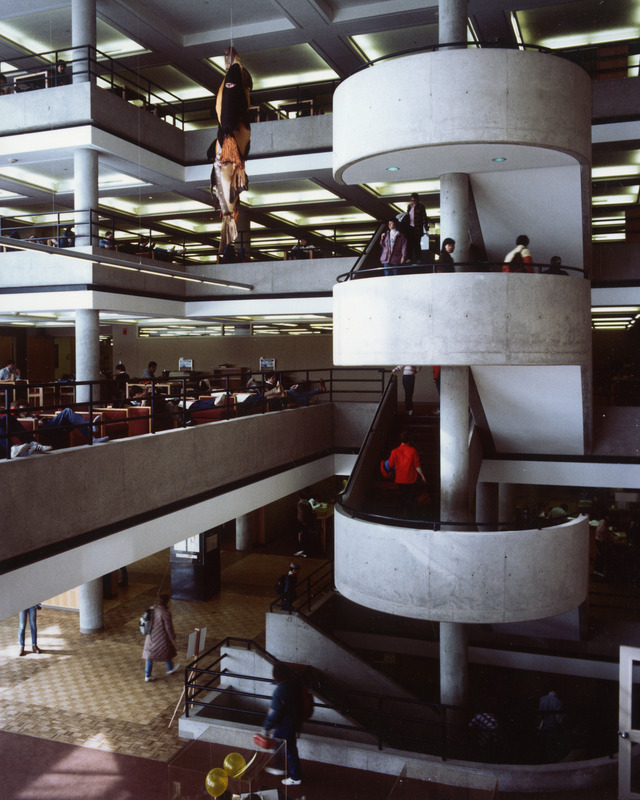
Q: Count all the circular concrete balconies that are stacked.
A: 3